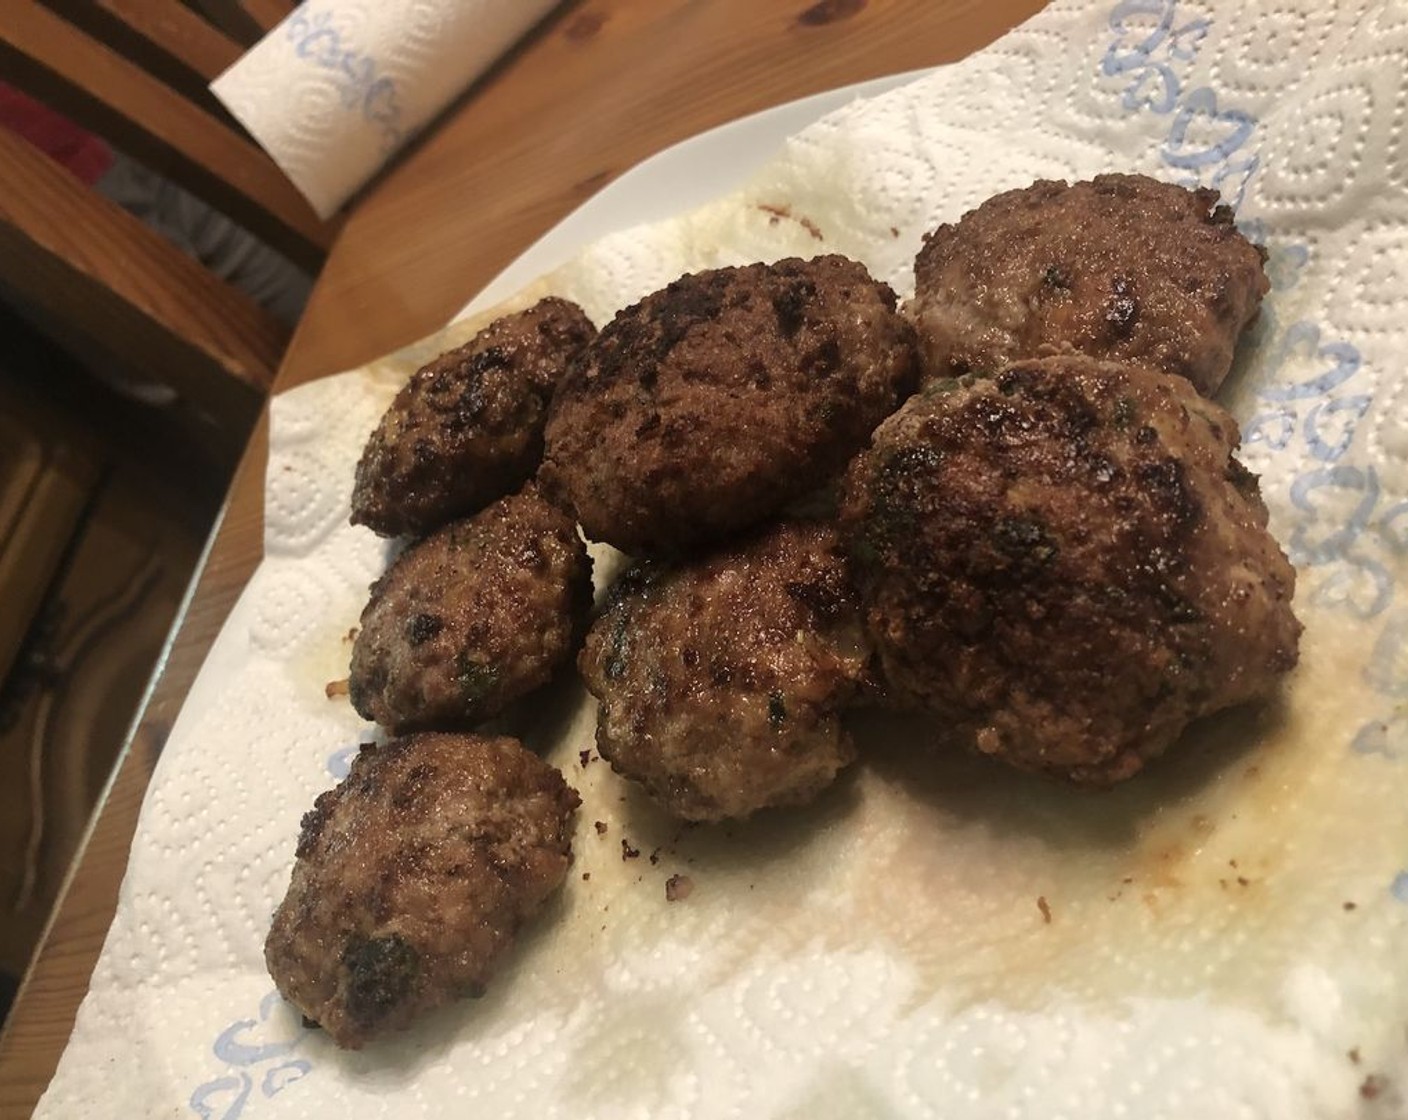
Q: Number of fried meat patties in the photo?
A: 7